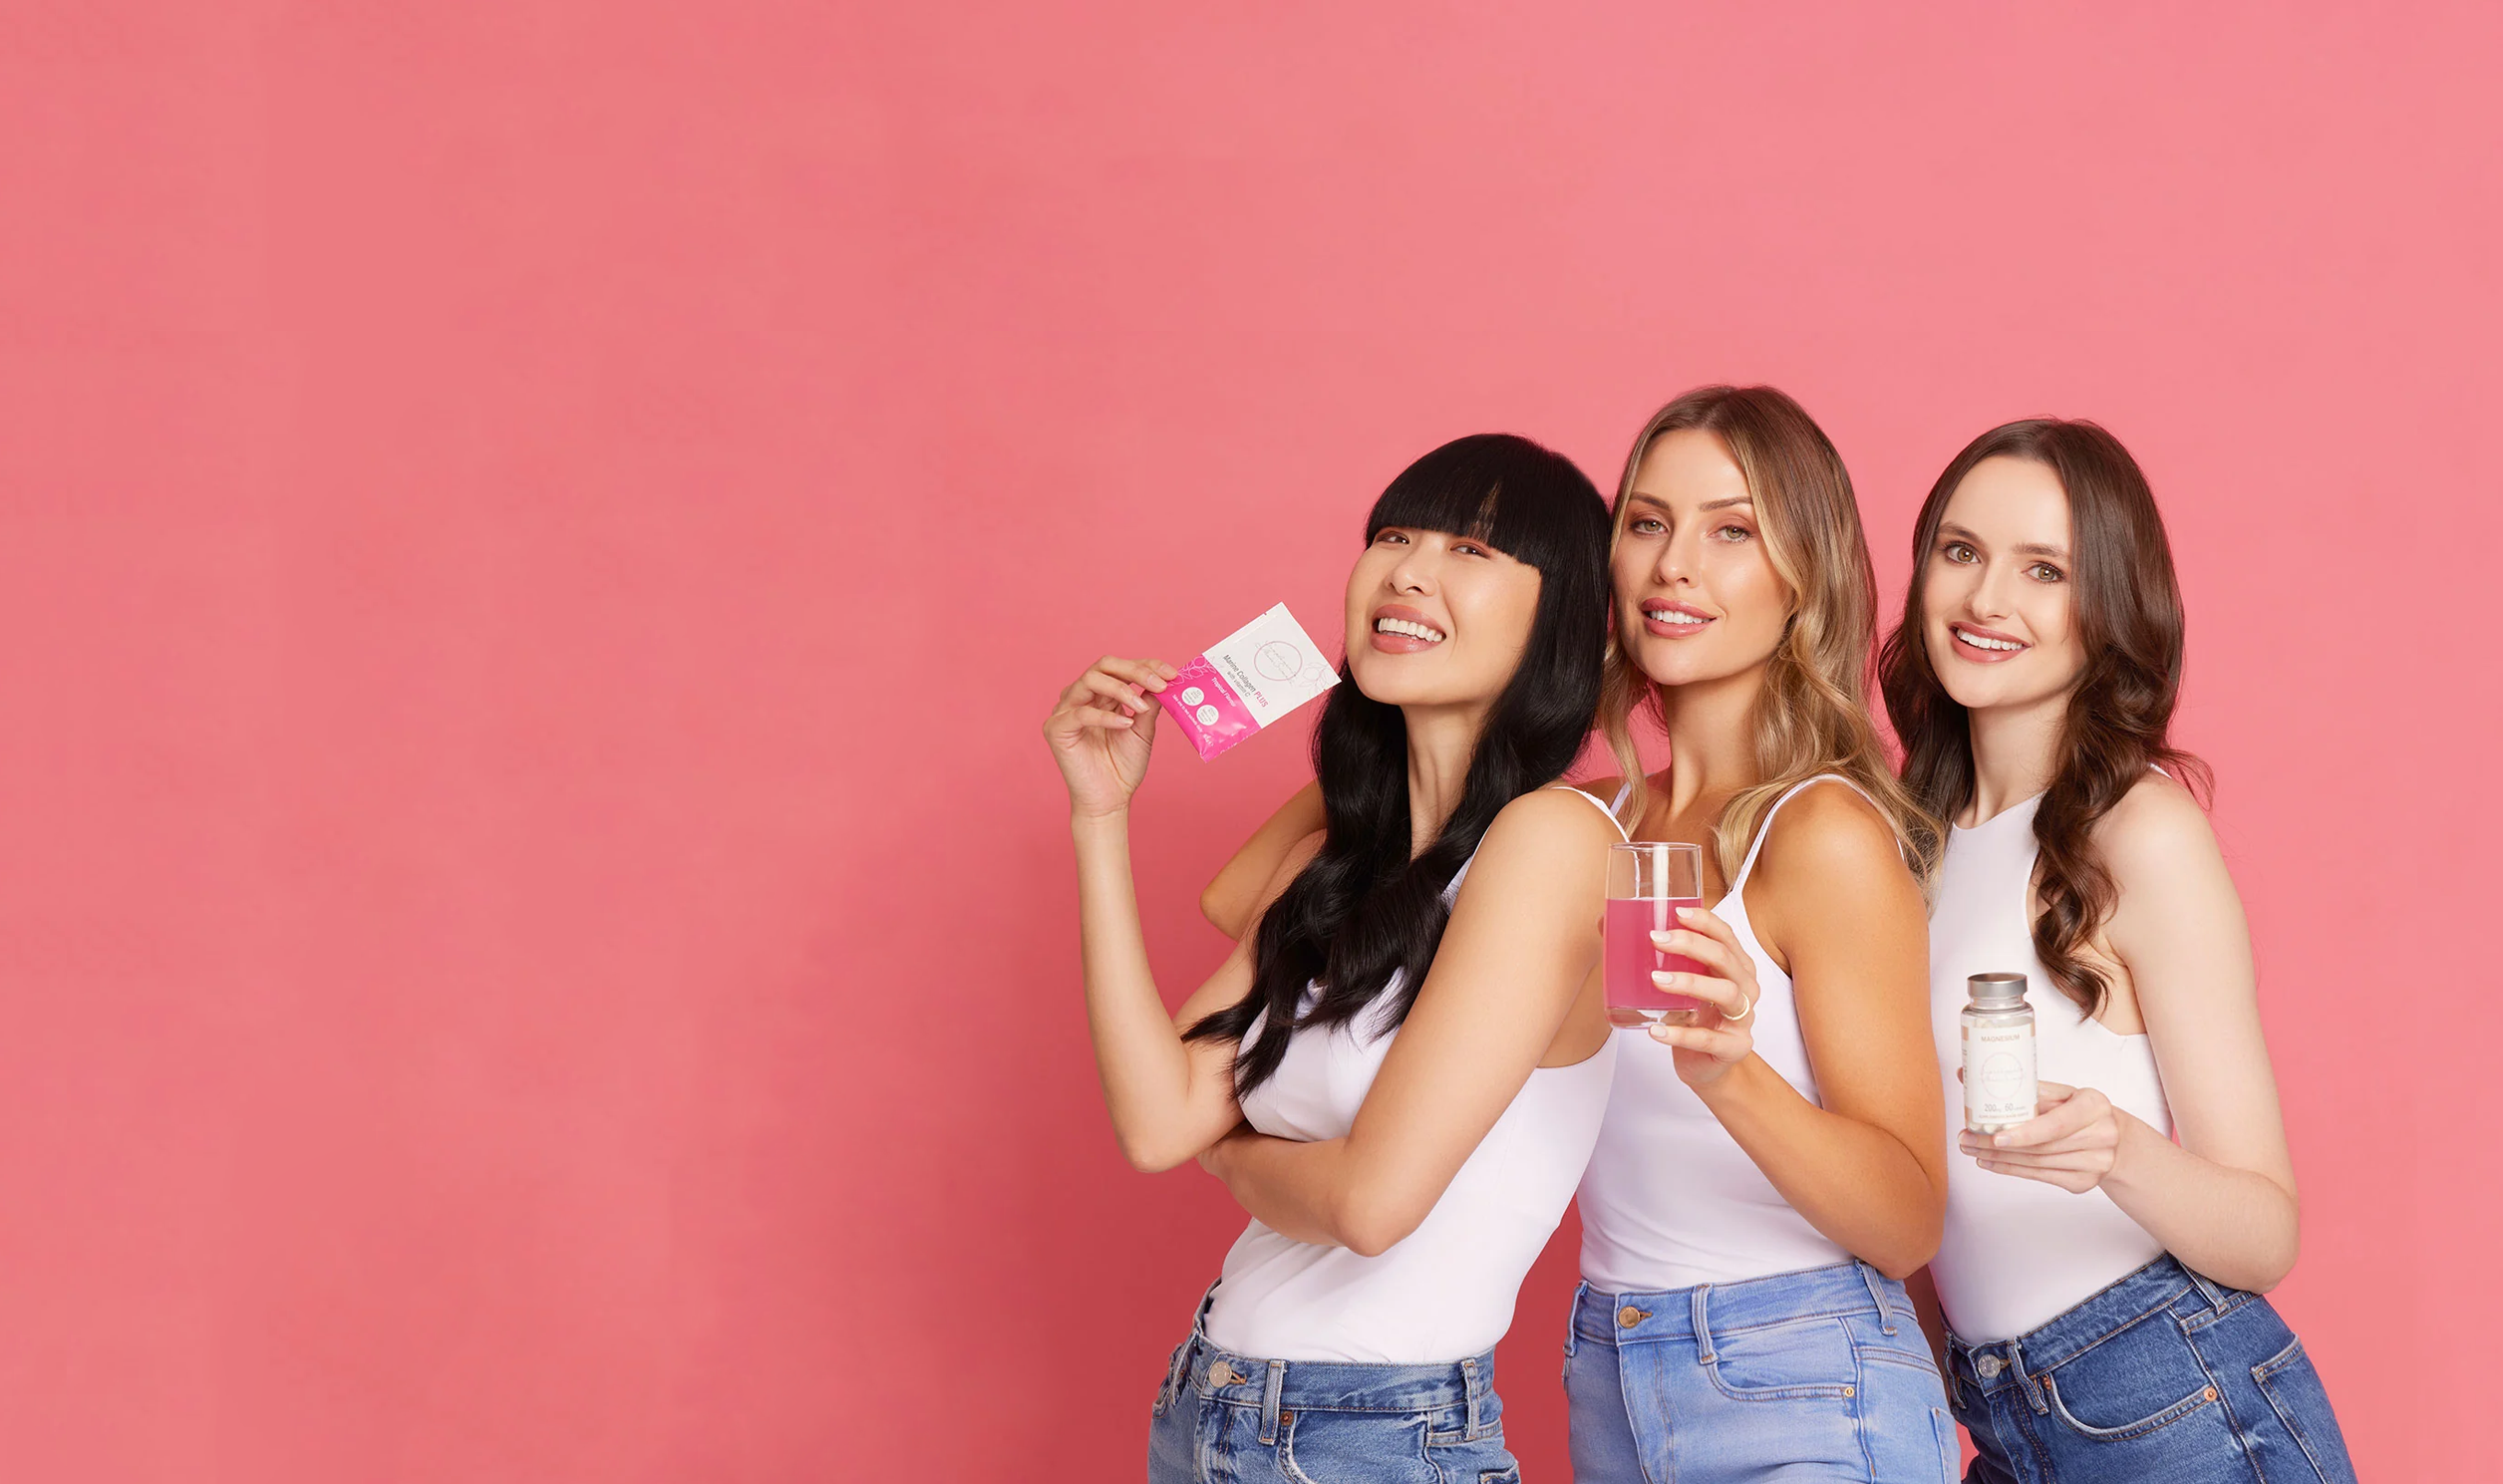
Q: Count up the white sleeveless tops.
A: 3